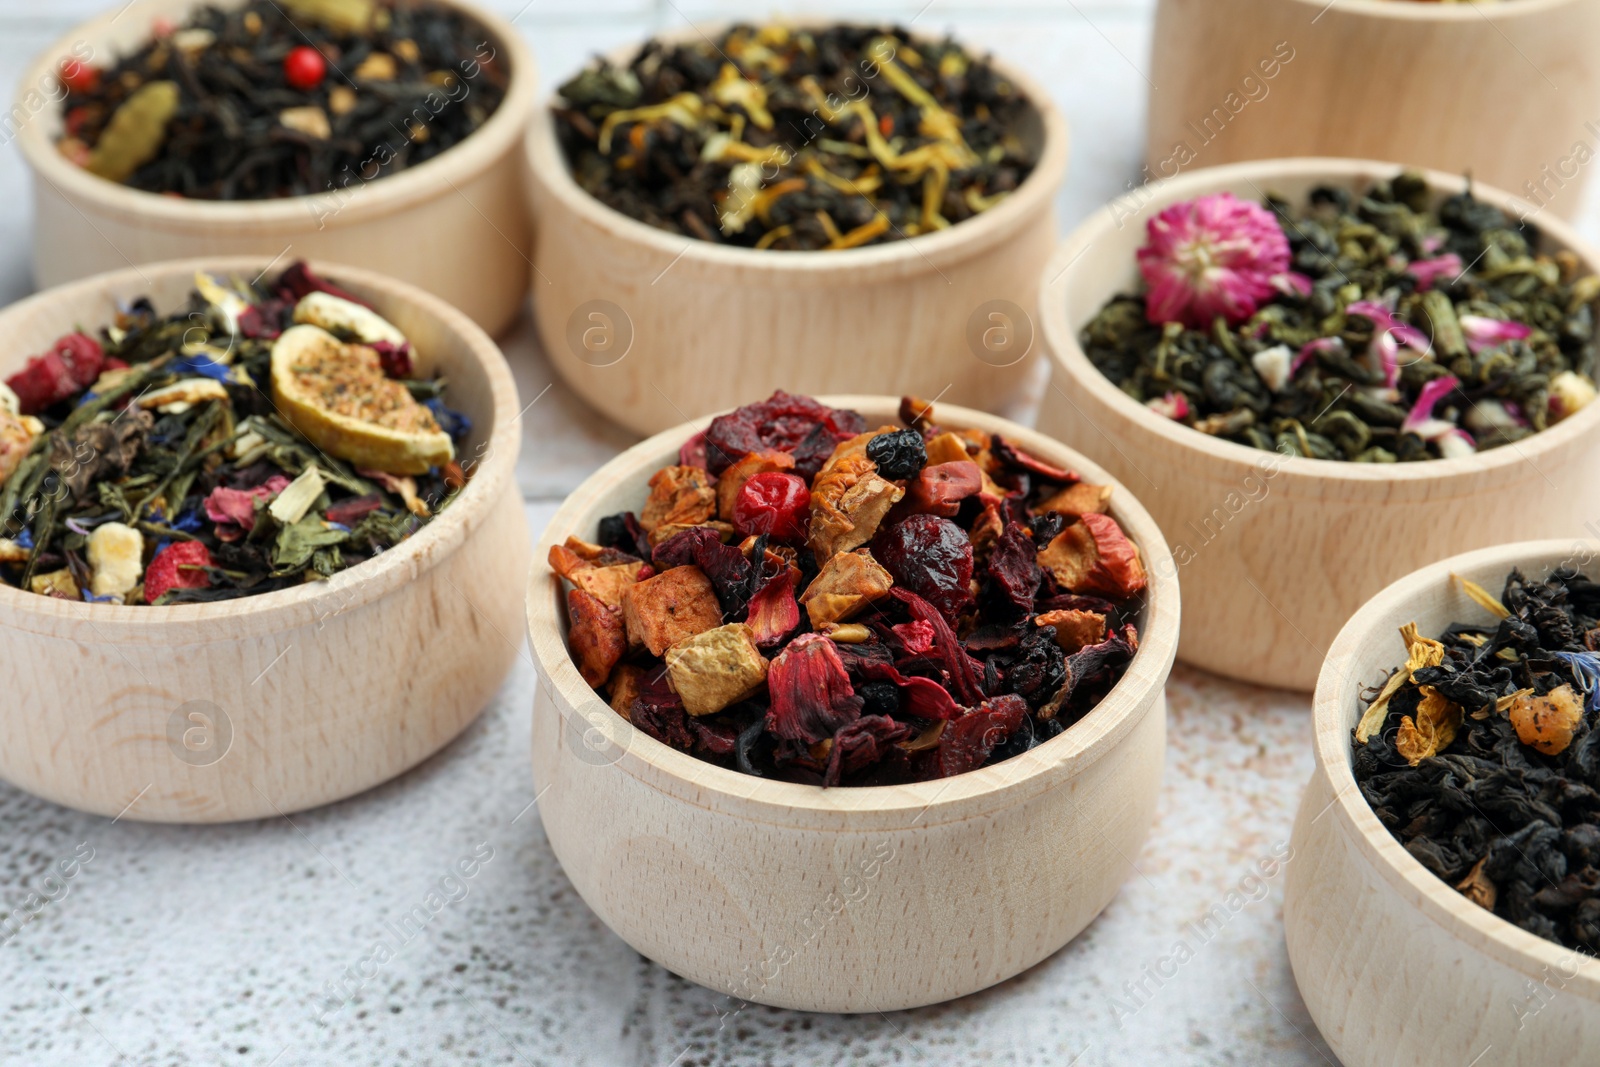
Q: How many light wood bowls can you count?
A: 7